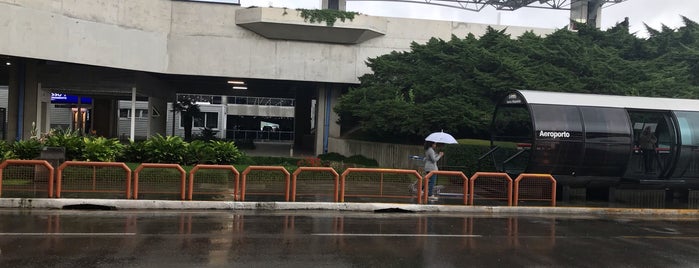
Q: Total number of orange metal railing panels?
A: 10